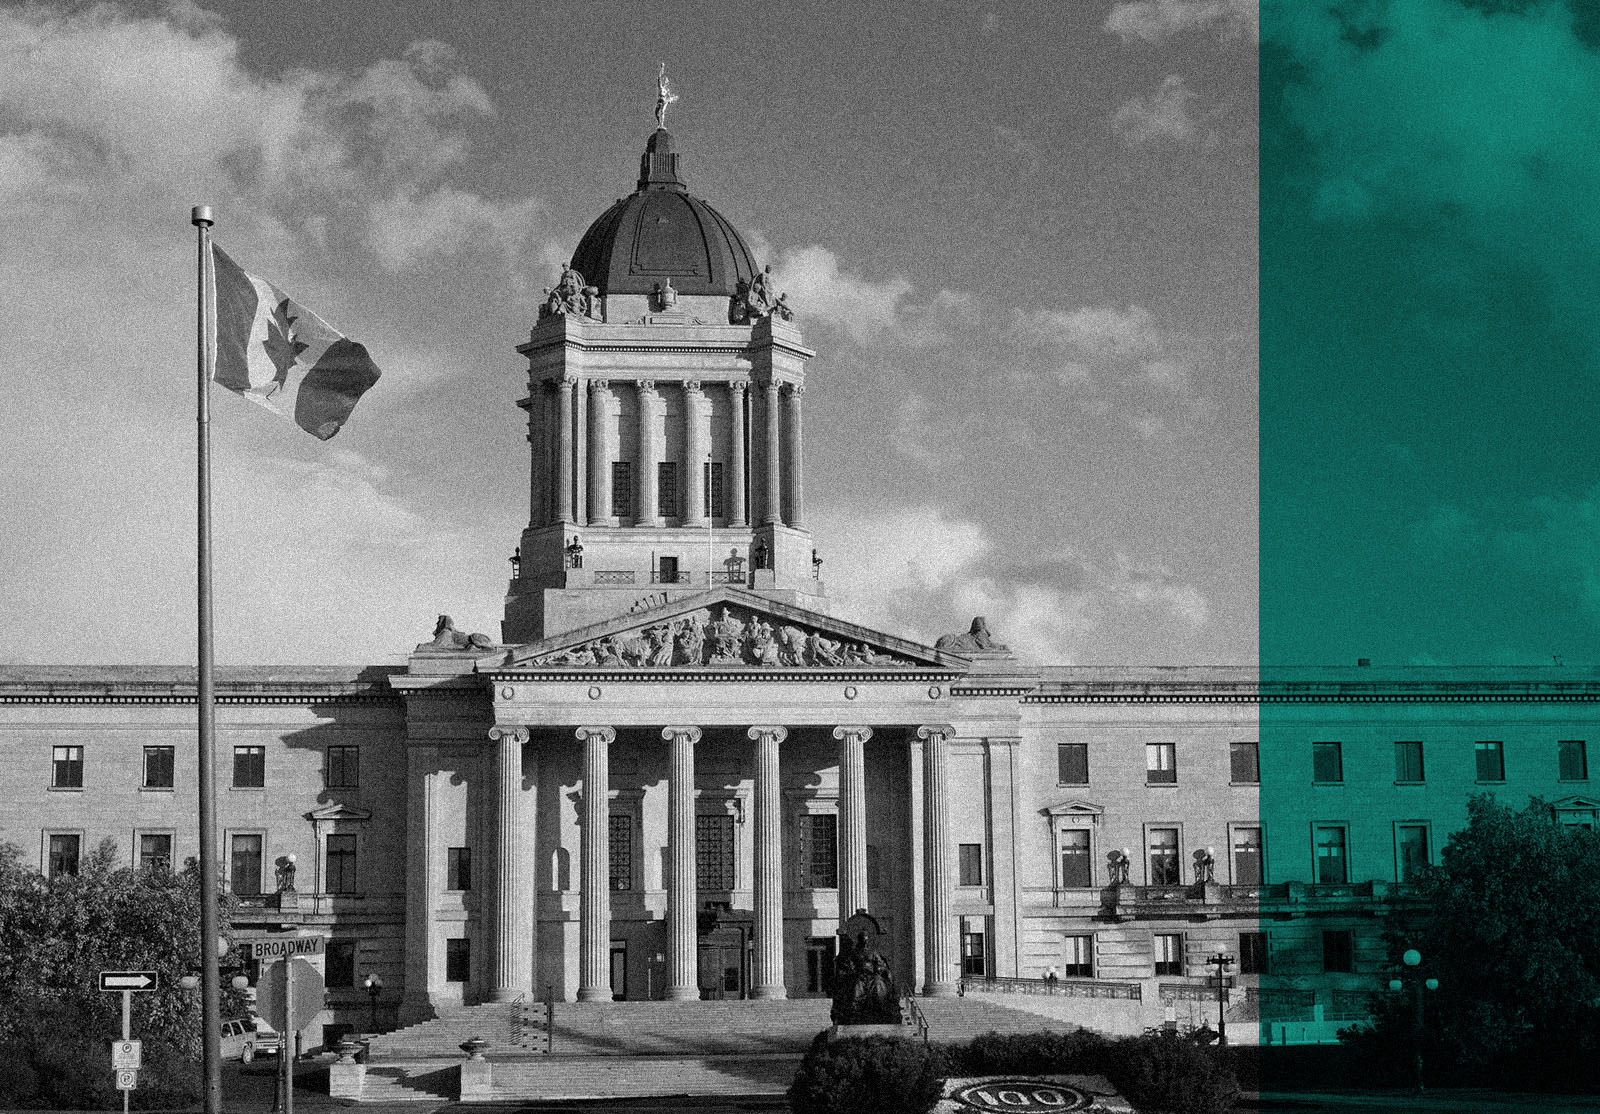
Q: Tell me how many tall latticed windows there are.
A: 6